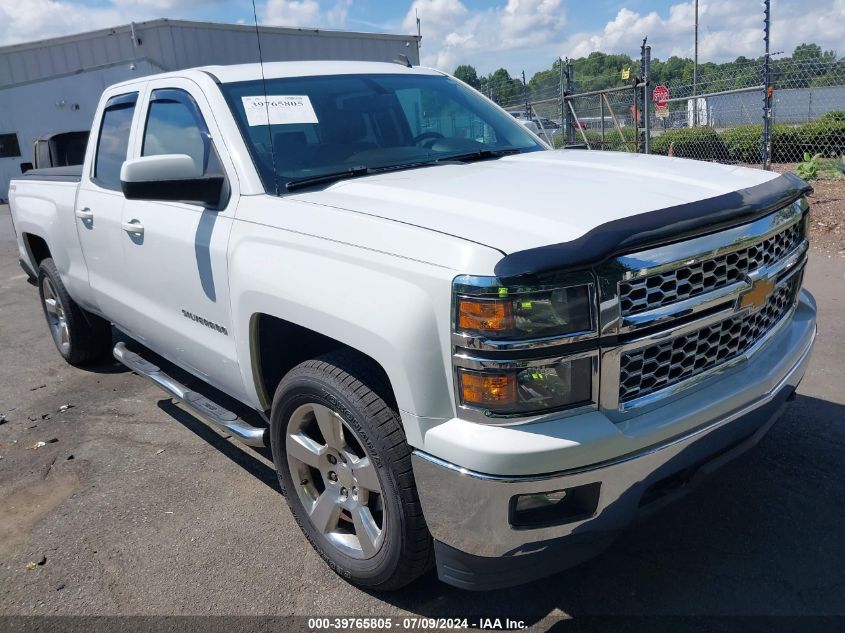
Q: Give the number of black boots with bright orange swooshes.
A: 0